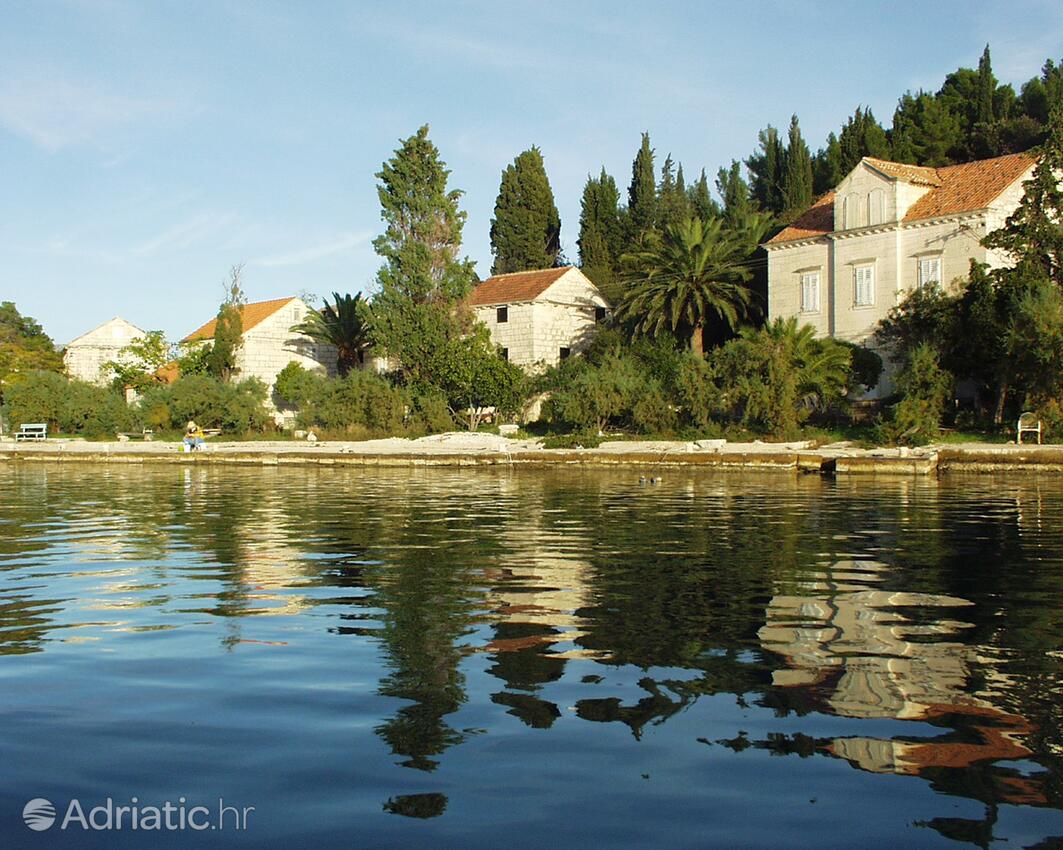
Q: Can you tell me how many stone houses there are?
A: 4